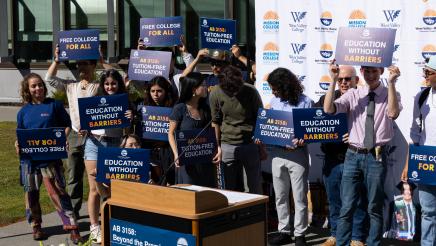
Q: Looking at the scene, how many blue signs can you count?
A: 14